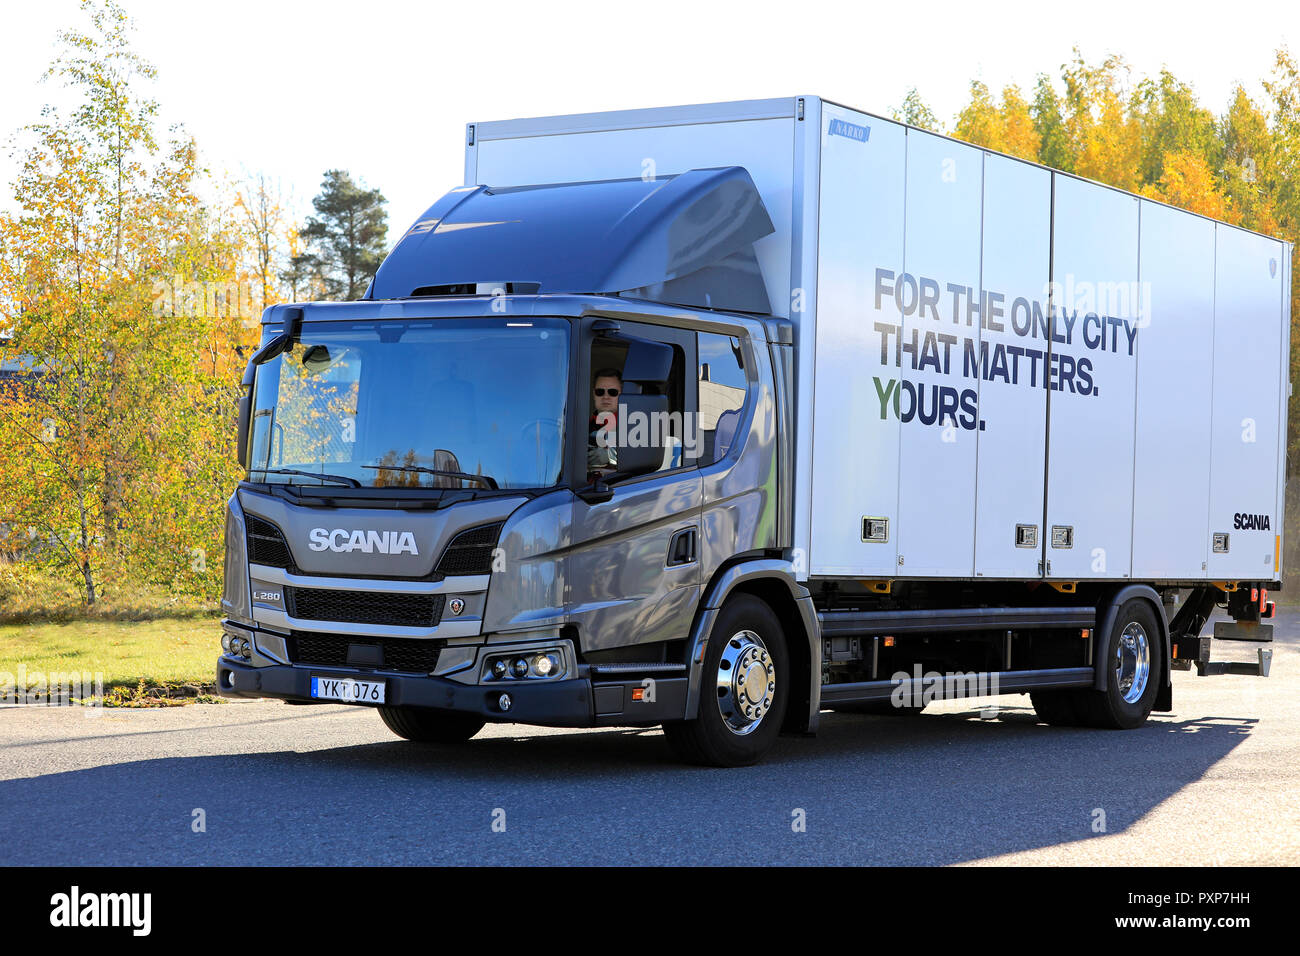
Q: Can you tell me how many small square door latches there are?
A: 4